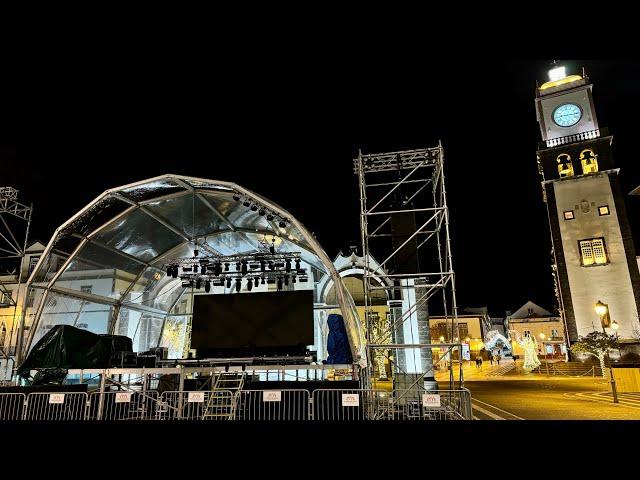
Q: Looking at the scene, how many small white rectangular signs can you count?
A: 6